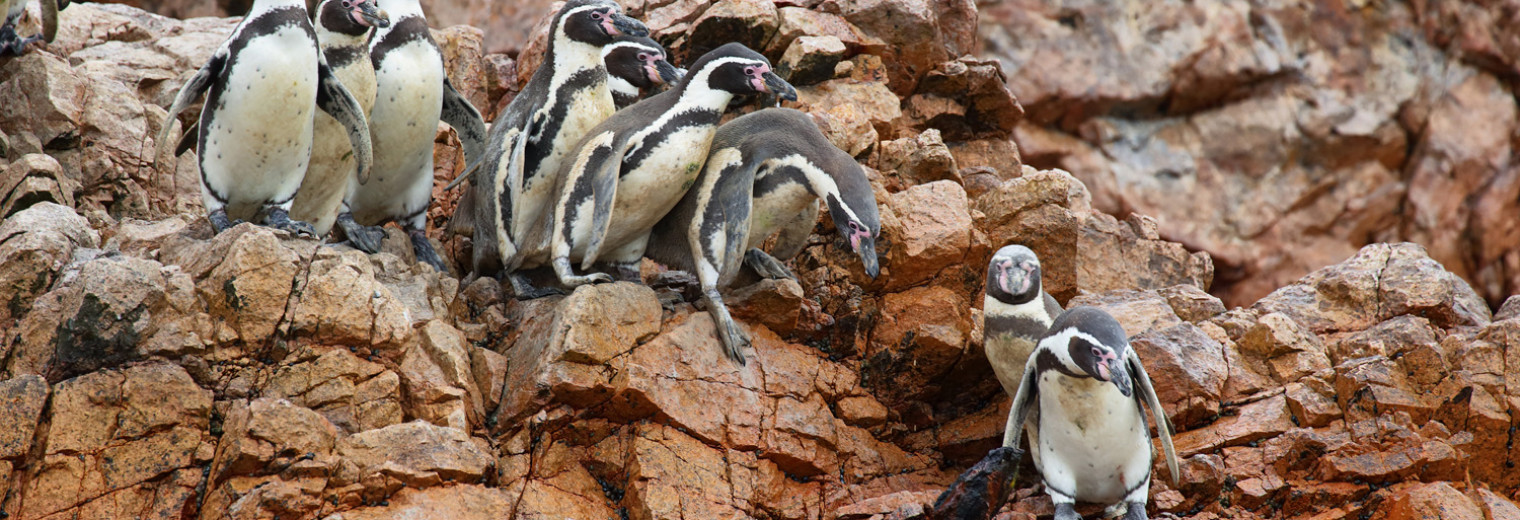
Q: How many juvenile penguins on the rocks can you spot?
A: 0